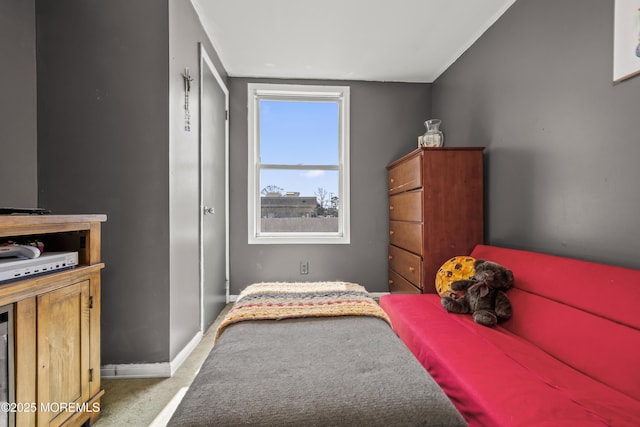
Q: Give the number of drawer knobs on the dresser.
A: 6